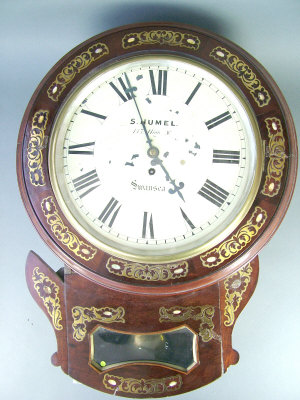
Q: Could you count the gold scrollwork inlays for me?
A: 13